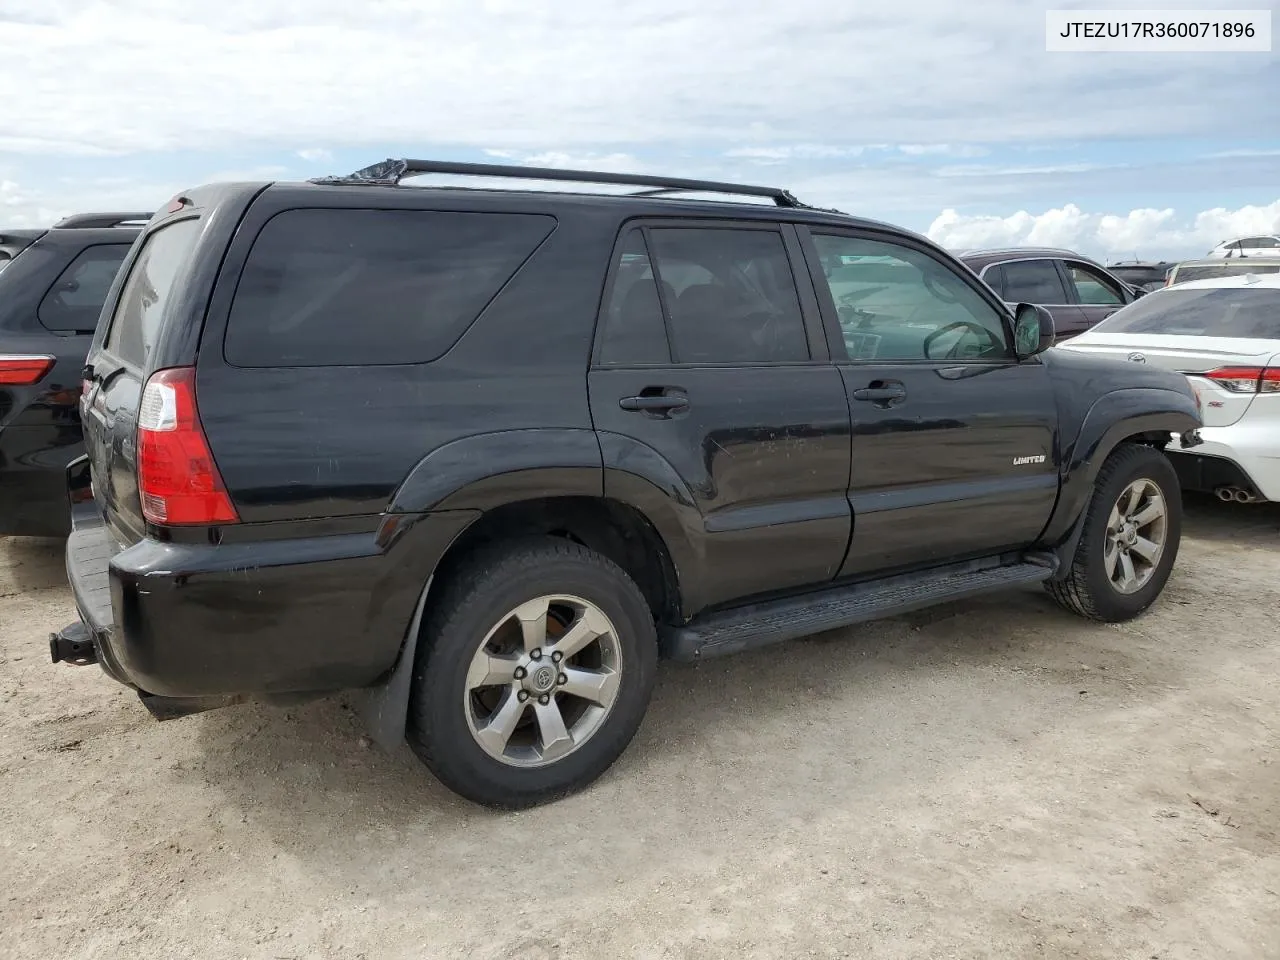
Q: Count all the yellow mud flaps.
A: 0